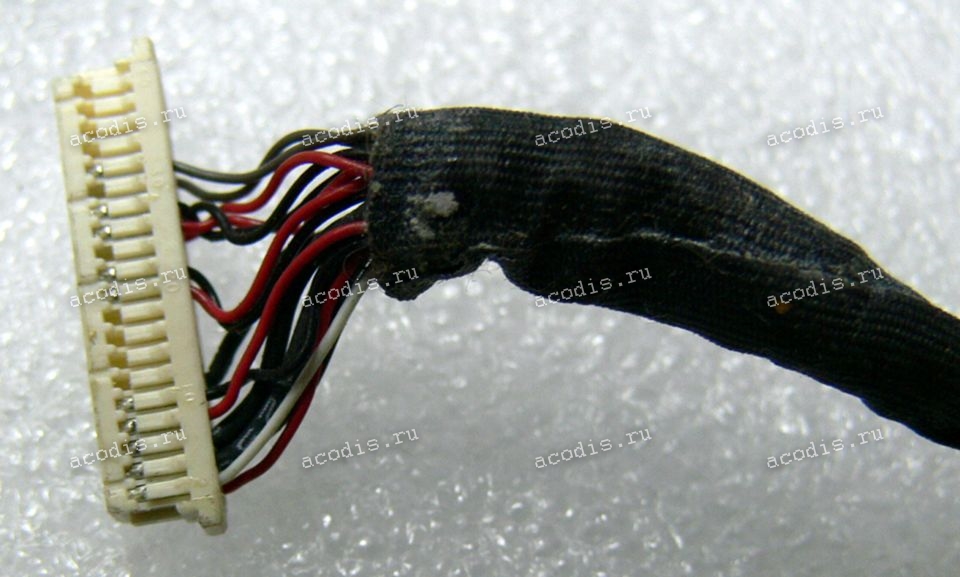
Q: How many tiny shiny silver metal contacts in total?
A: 10